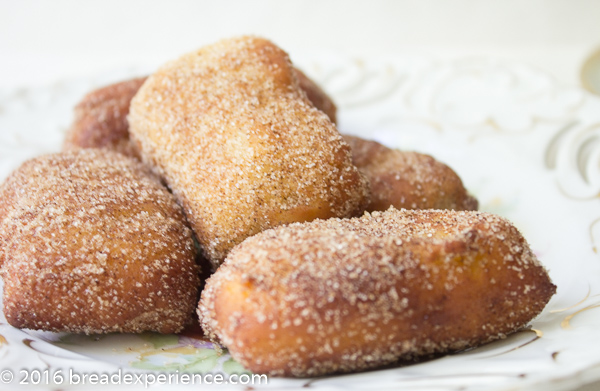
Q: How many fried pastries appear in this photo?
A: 5